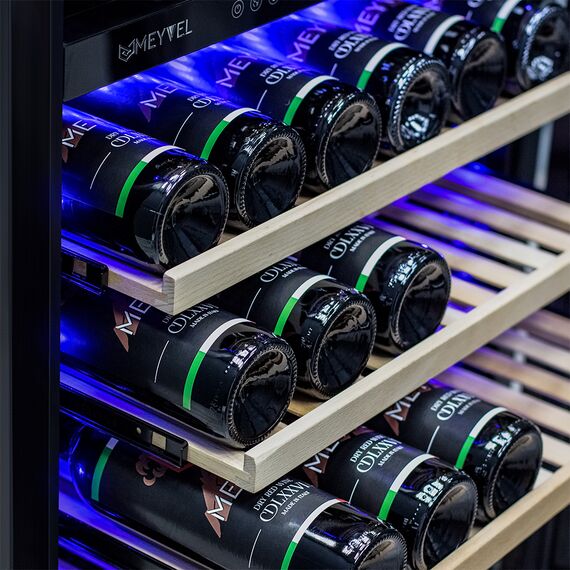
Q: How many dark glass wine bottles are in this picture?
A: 12